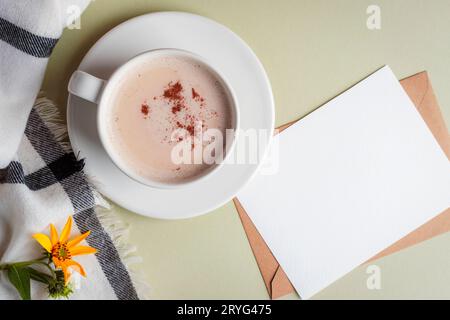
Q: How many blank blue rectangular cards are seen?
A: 0